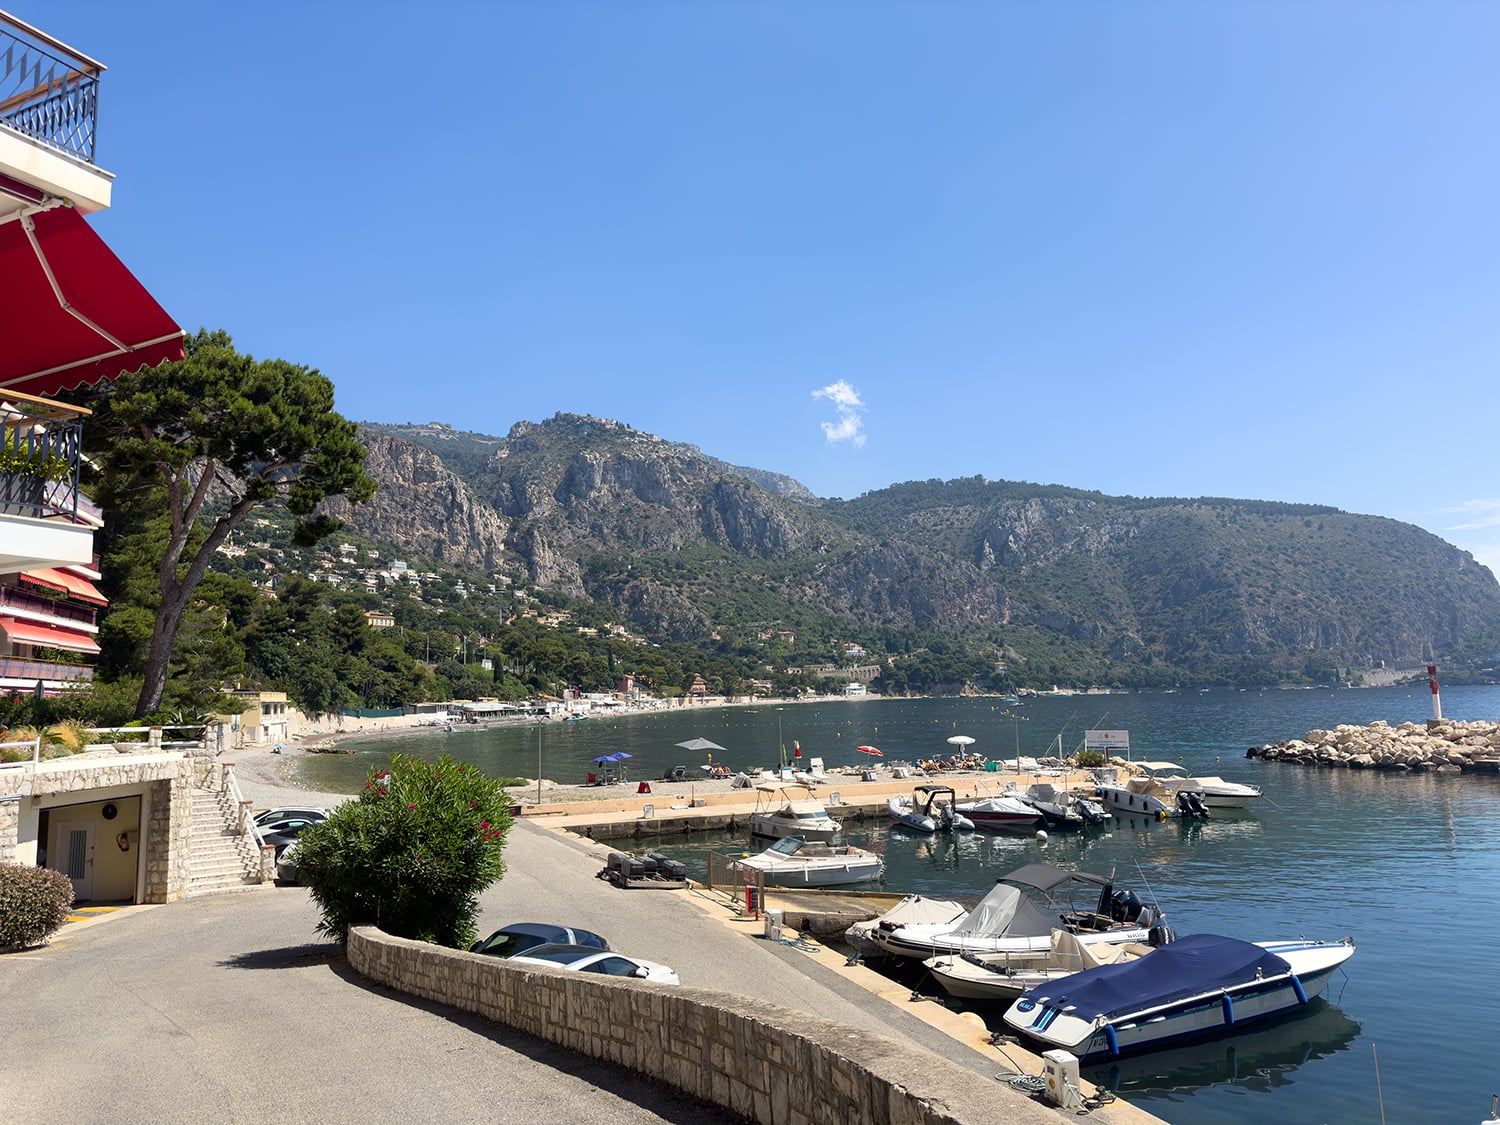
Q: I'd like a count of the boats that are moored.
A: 11